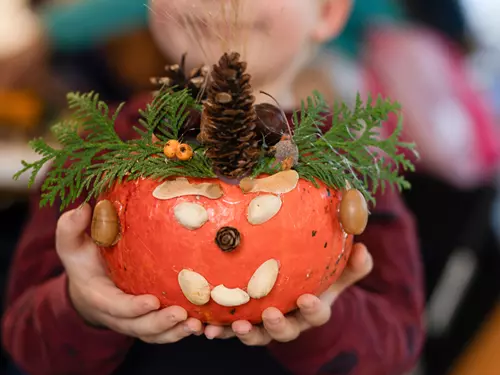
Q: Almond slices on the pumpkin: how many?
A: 5